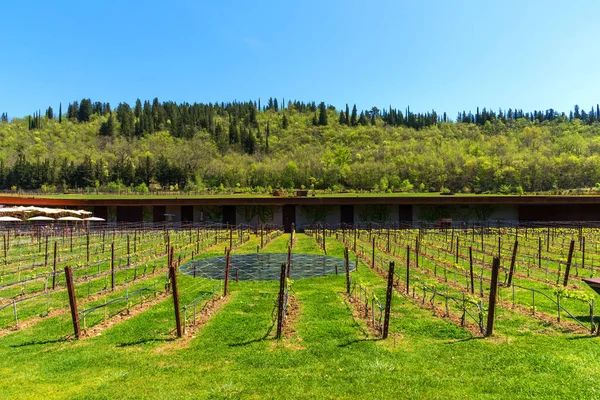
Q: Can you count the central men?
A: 0